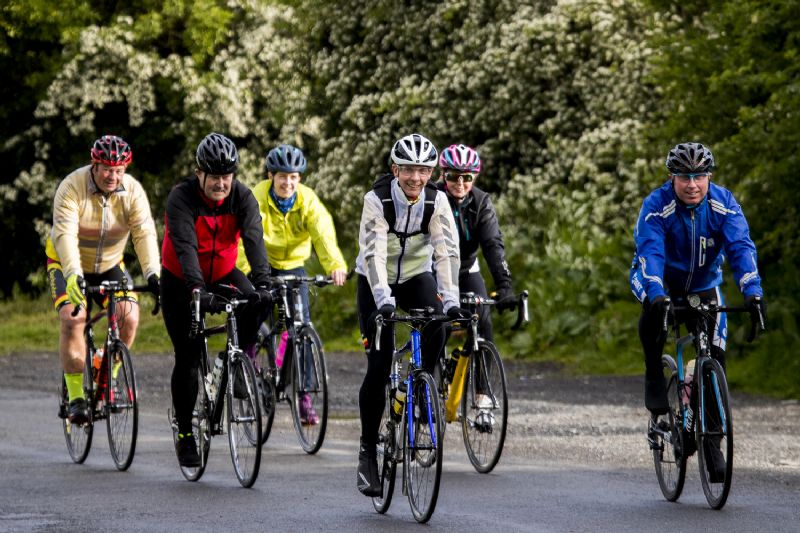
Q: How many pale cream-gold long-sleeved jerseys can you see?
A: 1